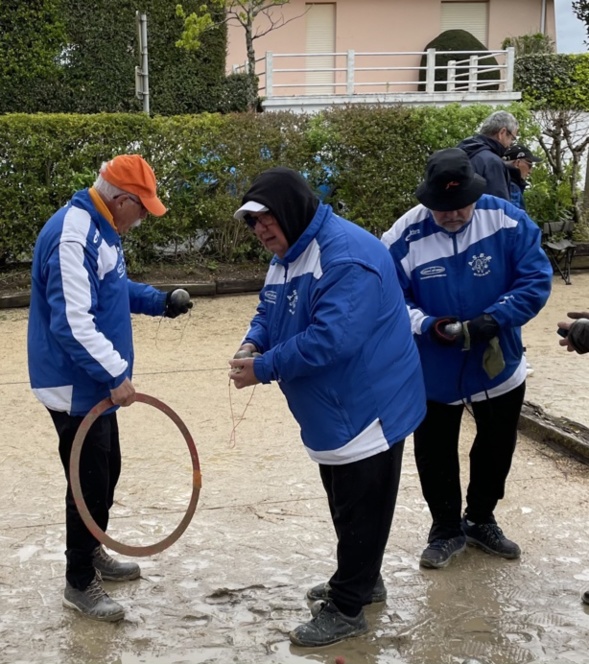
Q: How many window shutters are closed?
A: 2